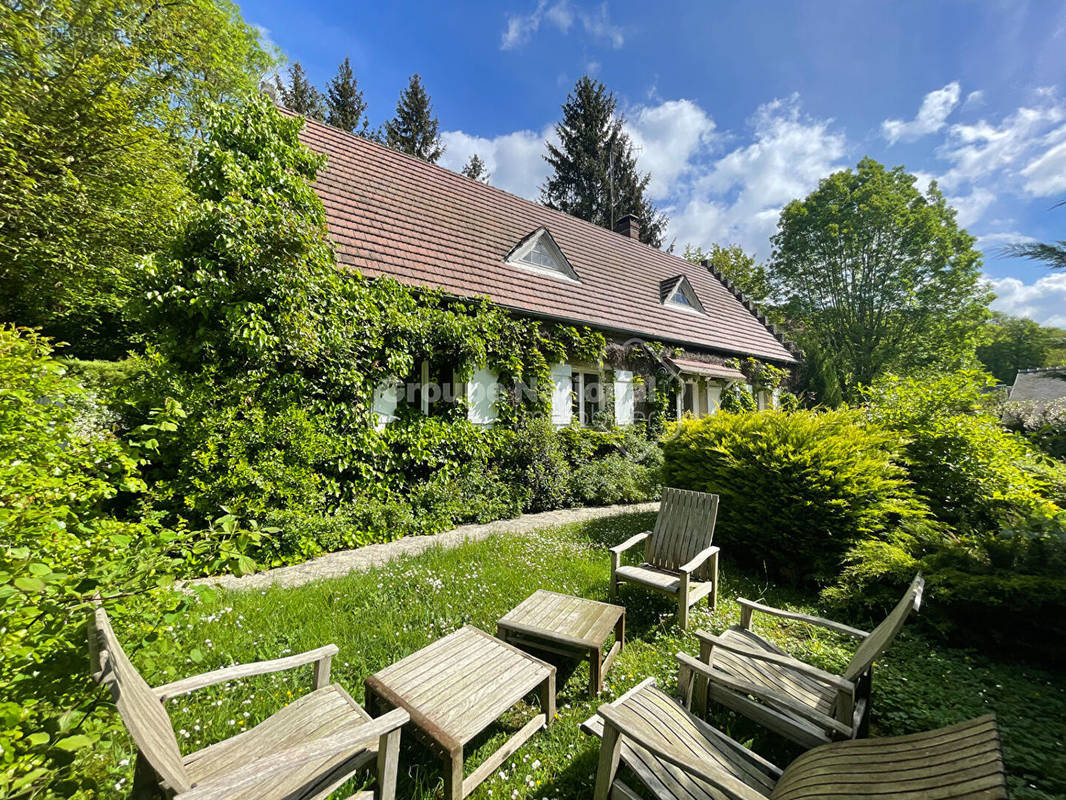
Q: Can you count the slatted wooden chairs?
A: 4